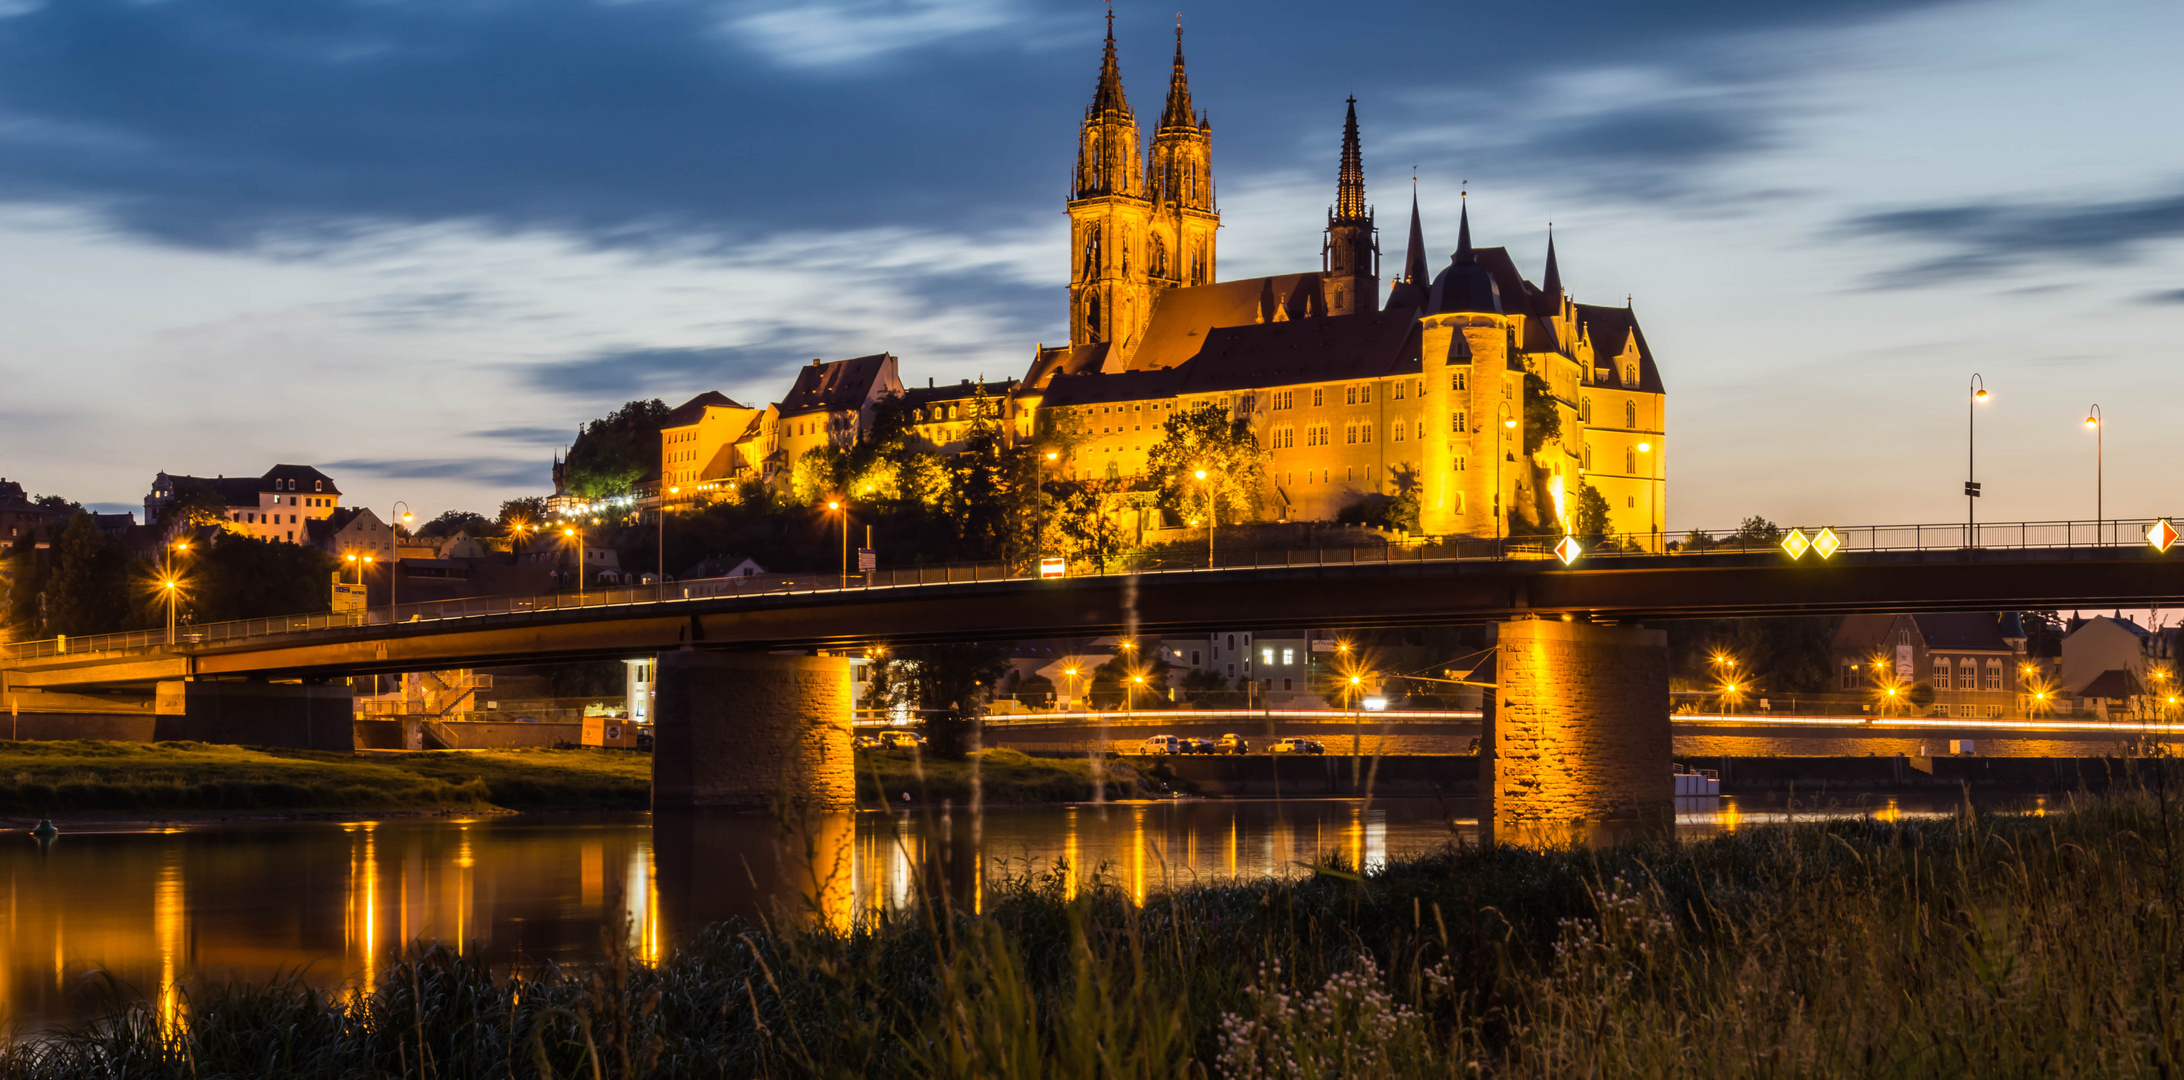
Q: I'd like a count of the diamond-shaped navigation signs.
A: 4